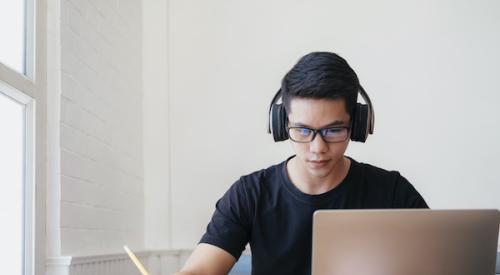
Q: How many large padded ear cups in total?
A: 2